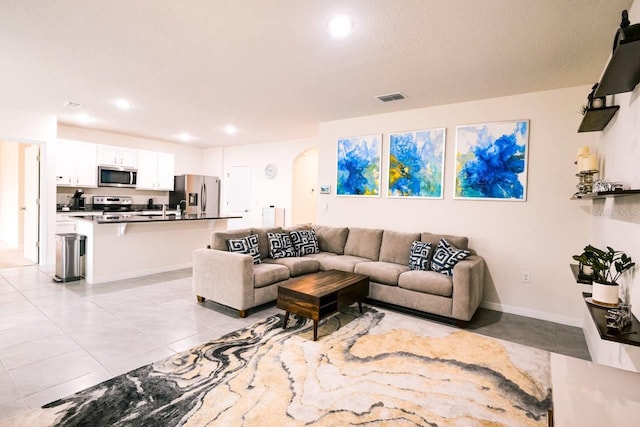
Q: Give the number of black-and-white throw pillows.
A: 5